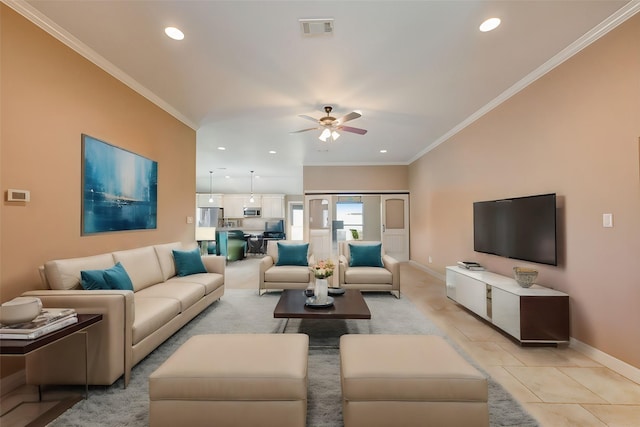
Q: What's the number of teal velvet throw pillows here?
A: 5